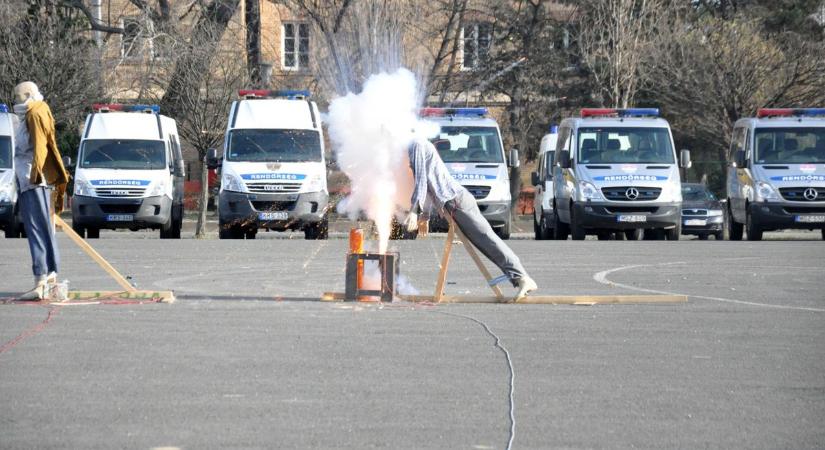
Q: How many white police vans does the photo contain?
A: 7